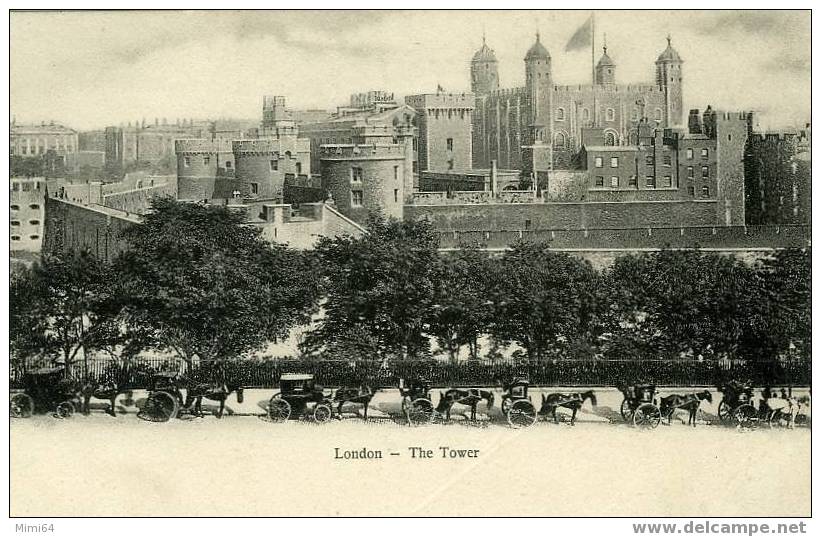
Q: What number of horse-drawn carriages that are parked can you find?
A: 7